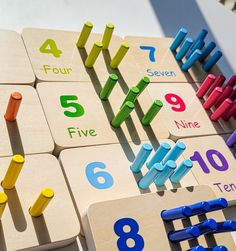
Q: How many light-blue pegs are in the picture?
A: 6